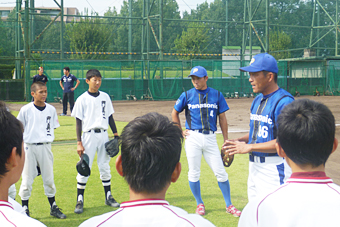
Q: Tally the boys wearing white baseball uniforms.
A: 5